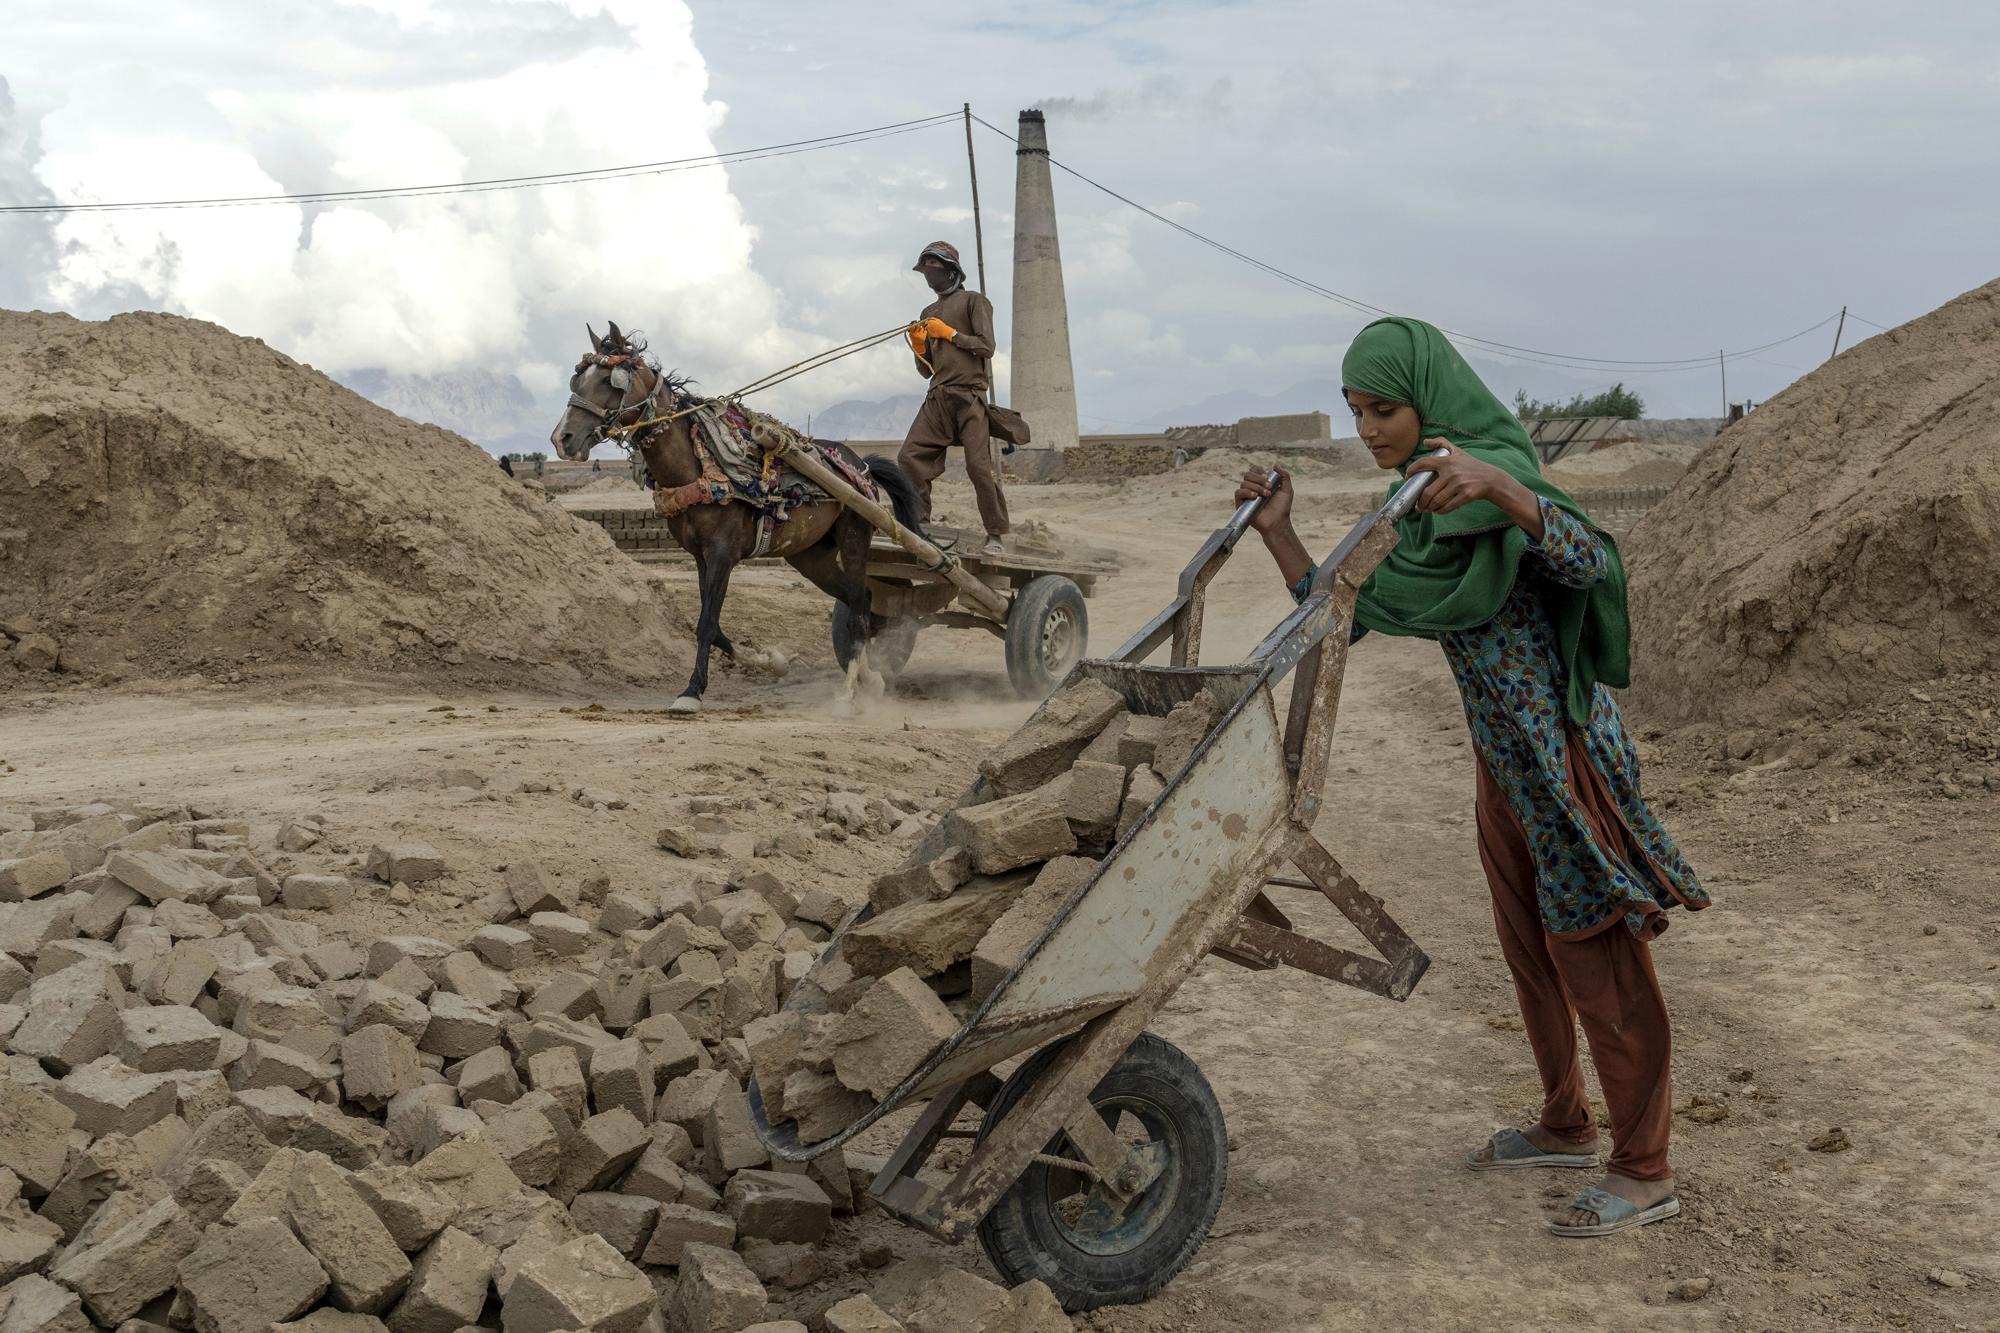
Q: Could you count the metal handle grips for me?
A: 2